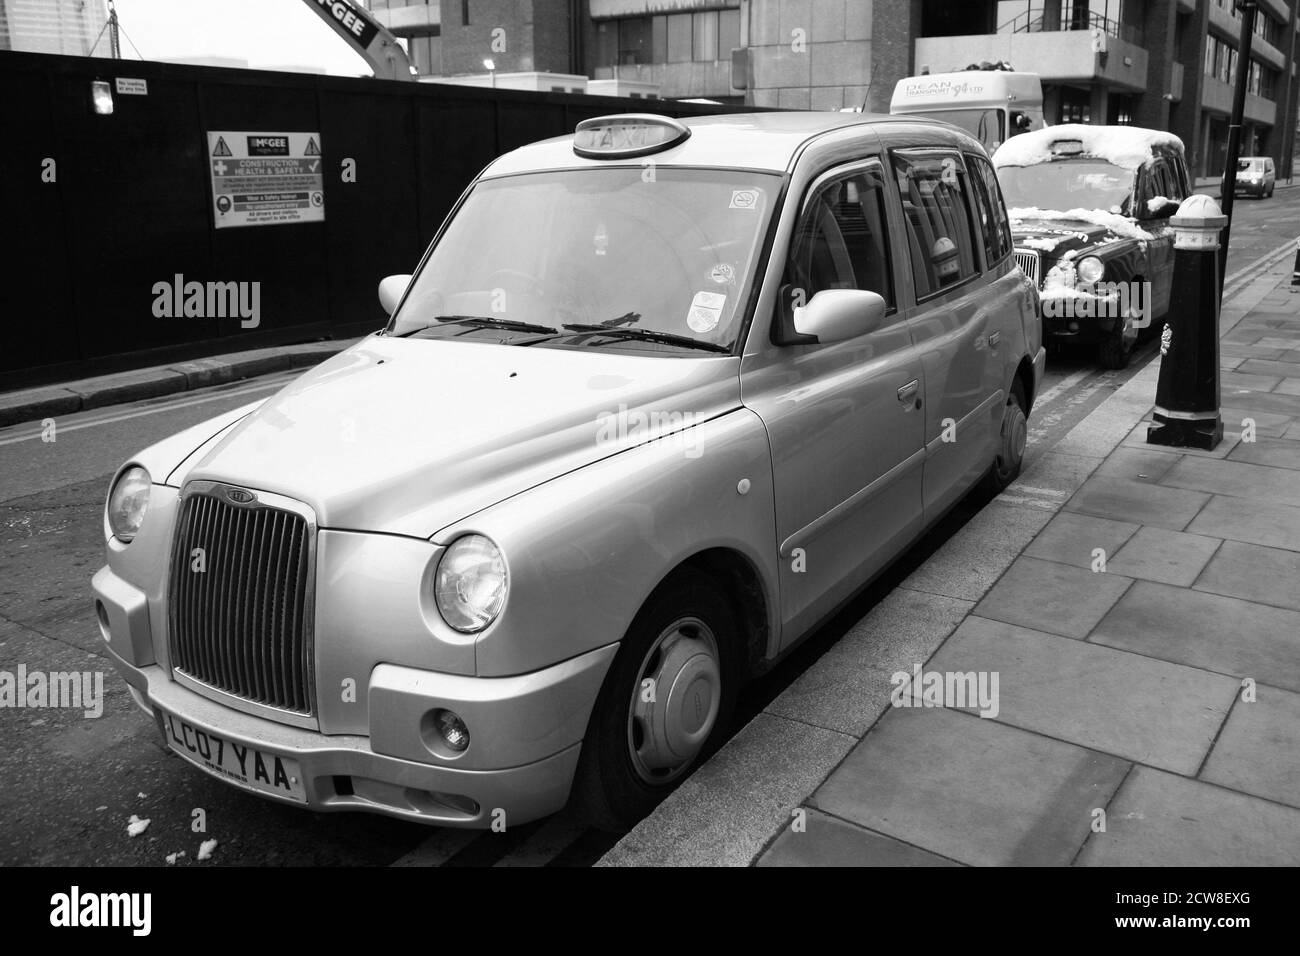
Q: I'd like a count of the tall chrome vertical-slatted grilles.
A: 2